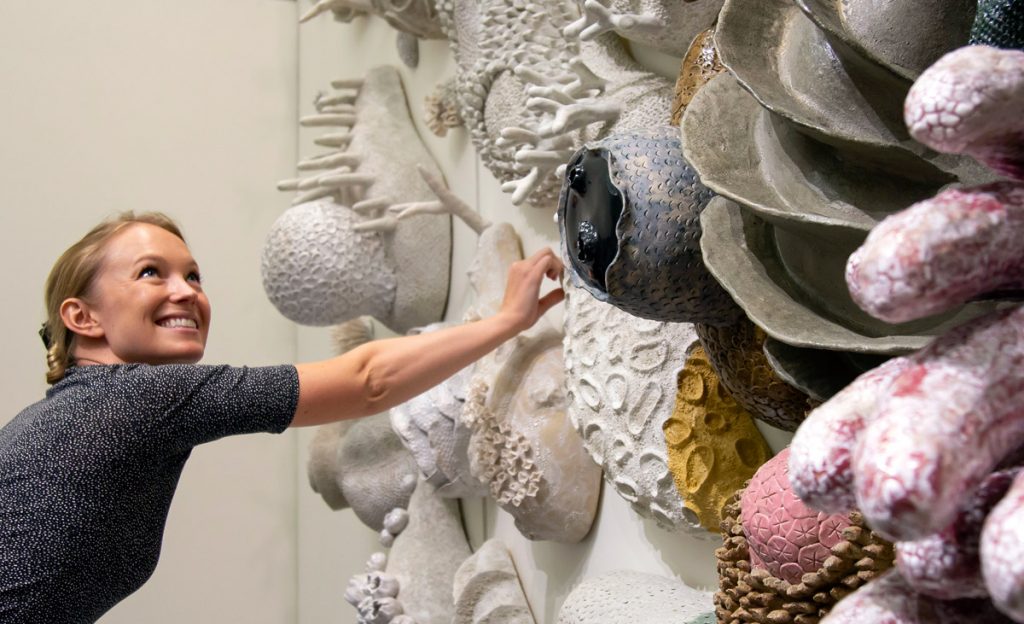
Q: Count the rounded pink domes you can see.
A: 1